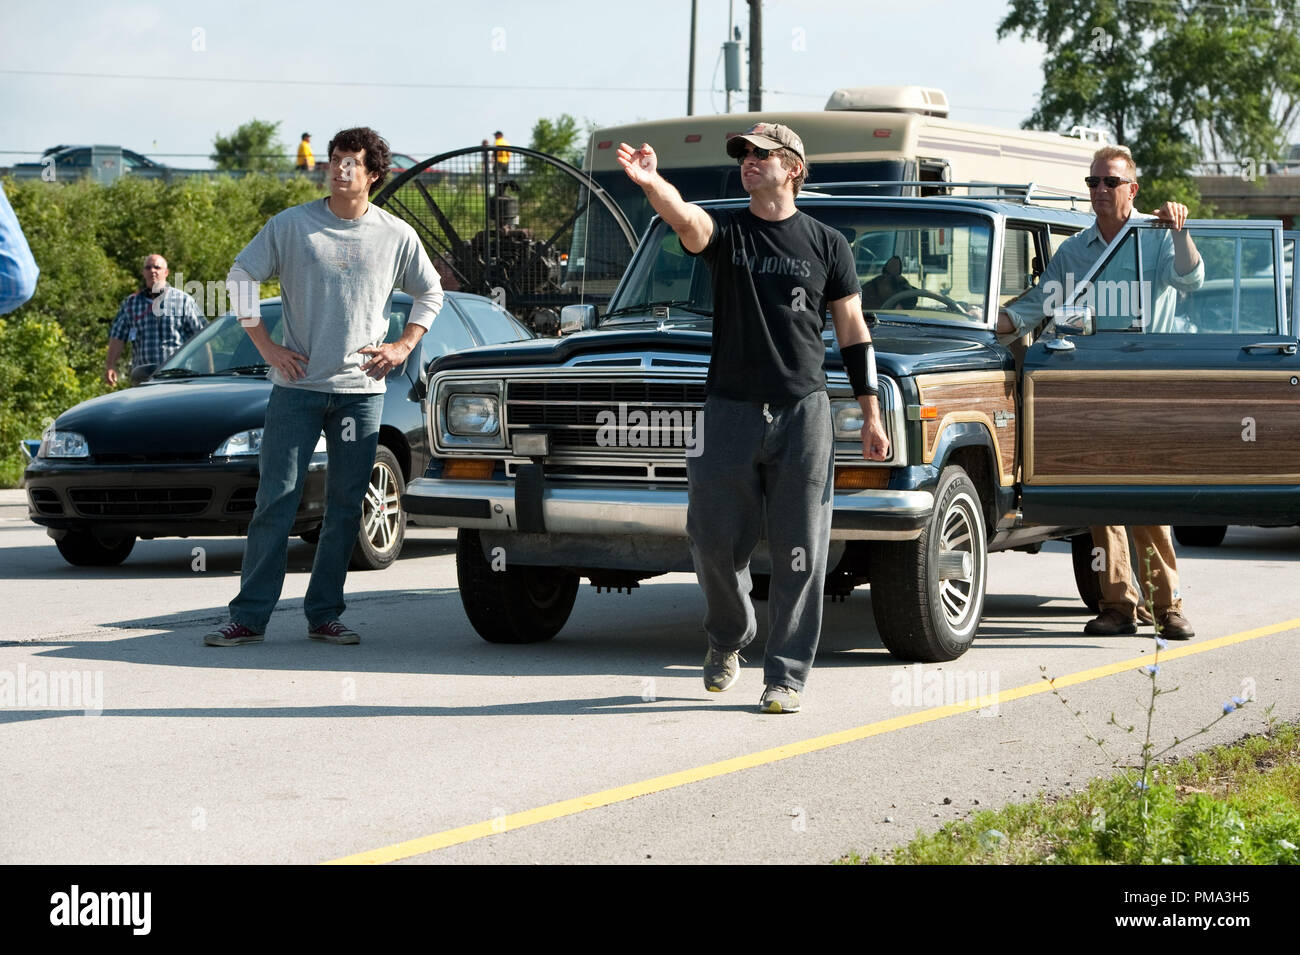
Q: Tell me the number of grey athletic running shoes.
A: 2